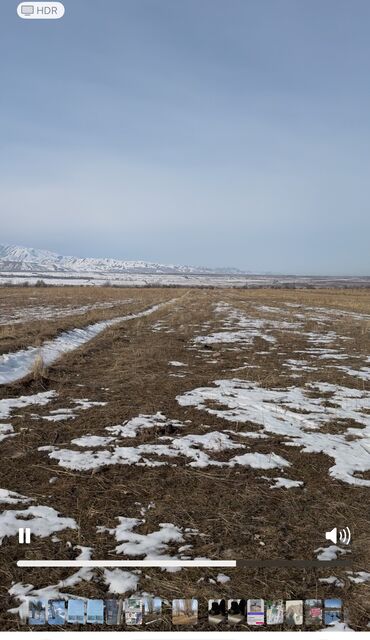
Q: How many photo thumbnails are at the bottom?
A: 15